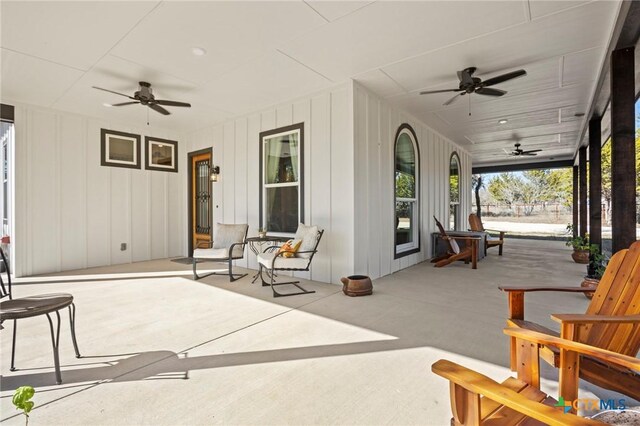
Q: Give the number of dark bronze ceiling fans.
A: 3